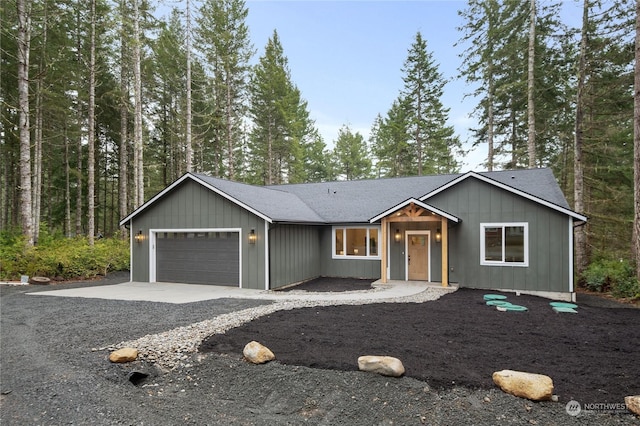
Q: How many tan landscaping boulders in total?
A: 5